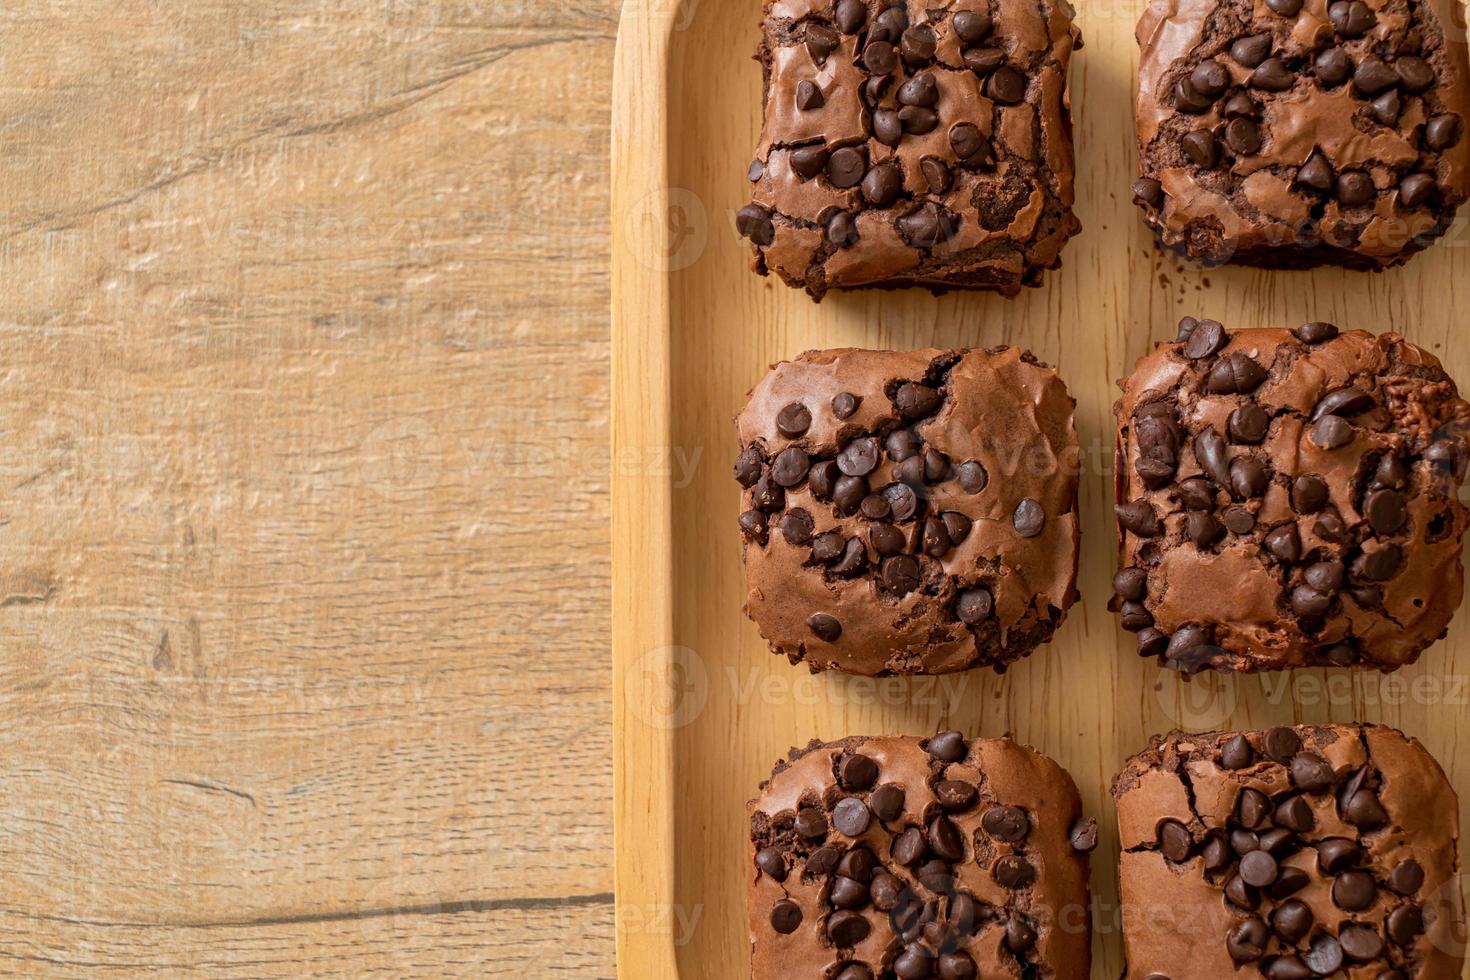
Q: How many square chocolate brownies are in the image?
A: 6